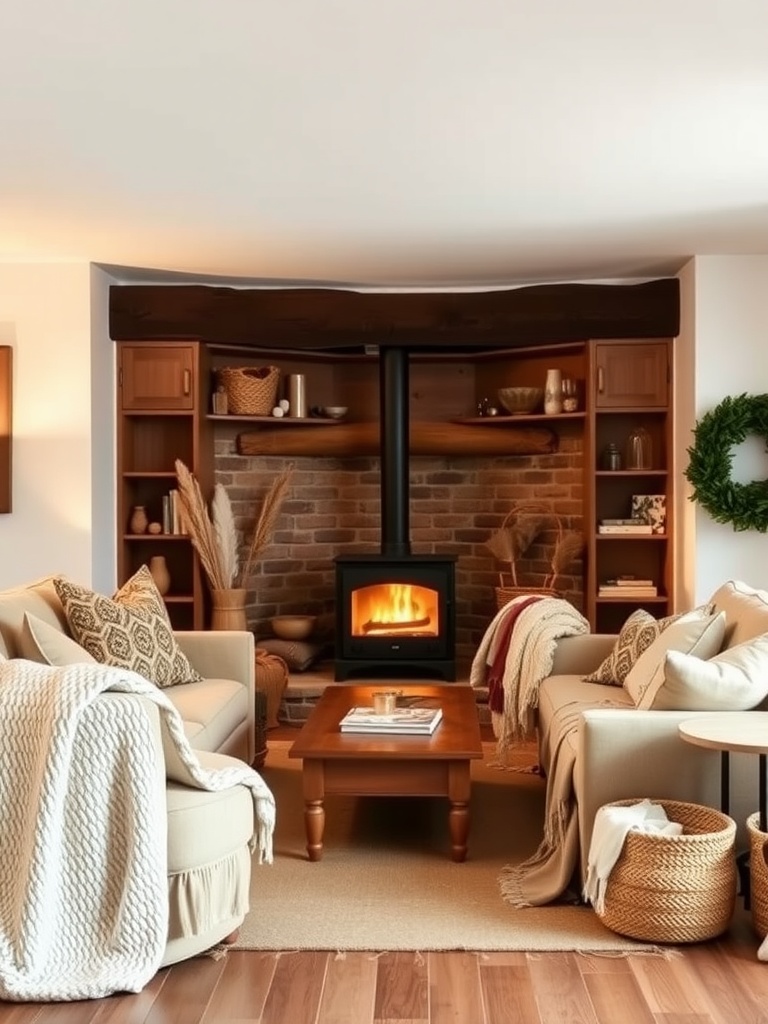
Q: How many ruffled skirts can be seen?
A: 1